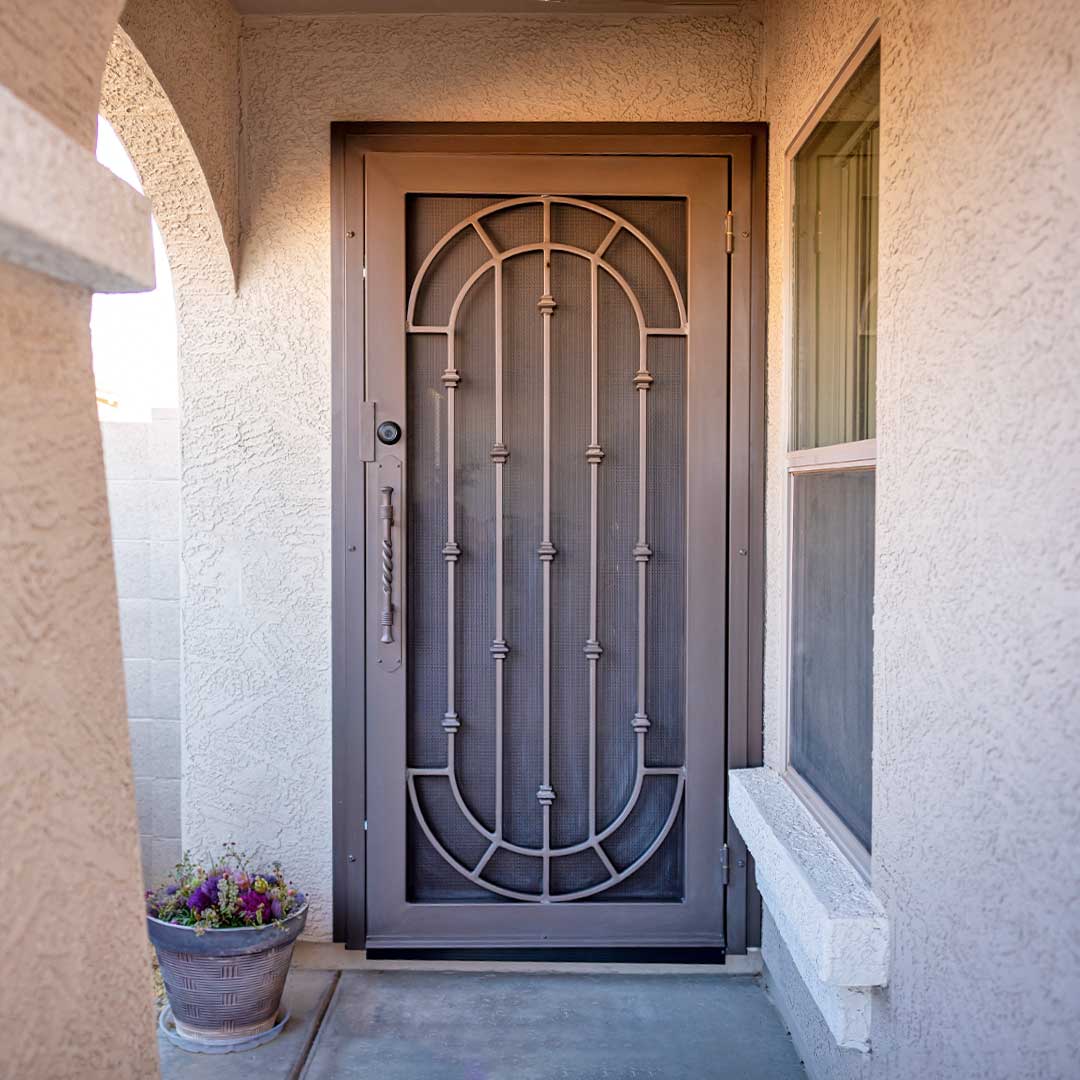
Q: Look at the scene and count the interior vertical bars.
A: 5